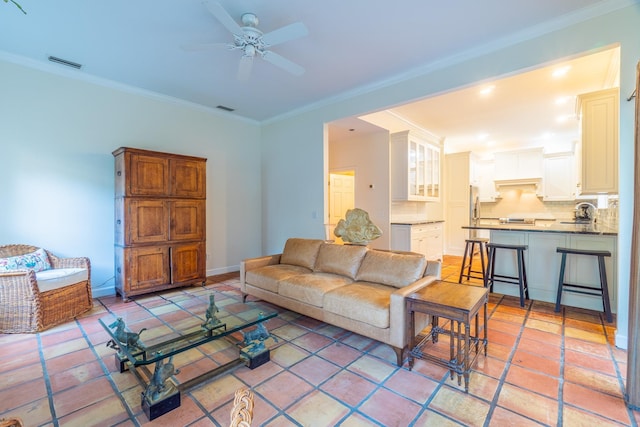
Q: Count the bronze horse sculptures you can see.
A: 4